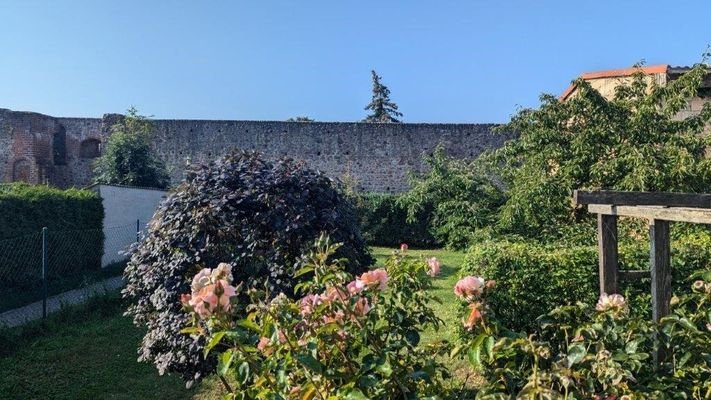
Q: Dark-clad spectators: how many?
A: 0